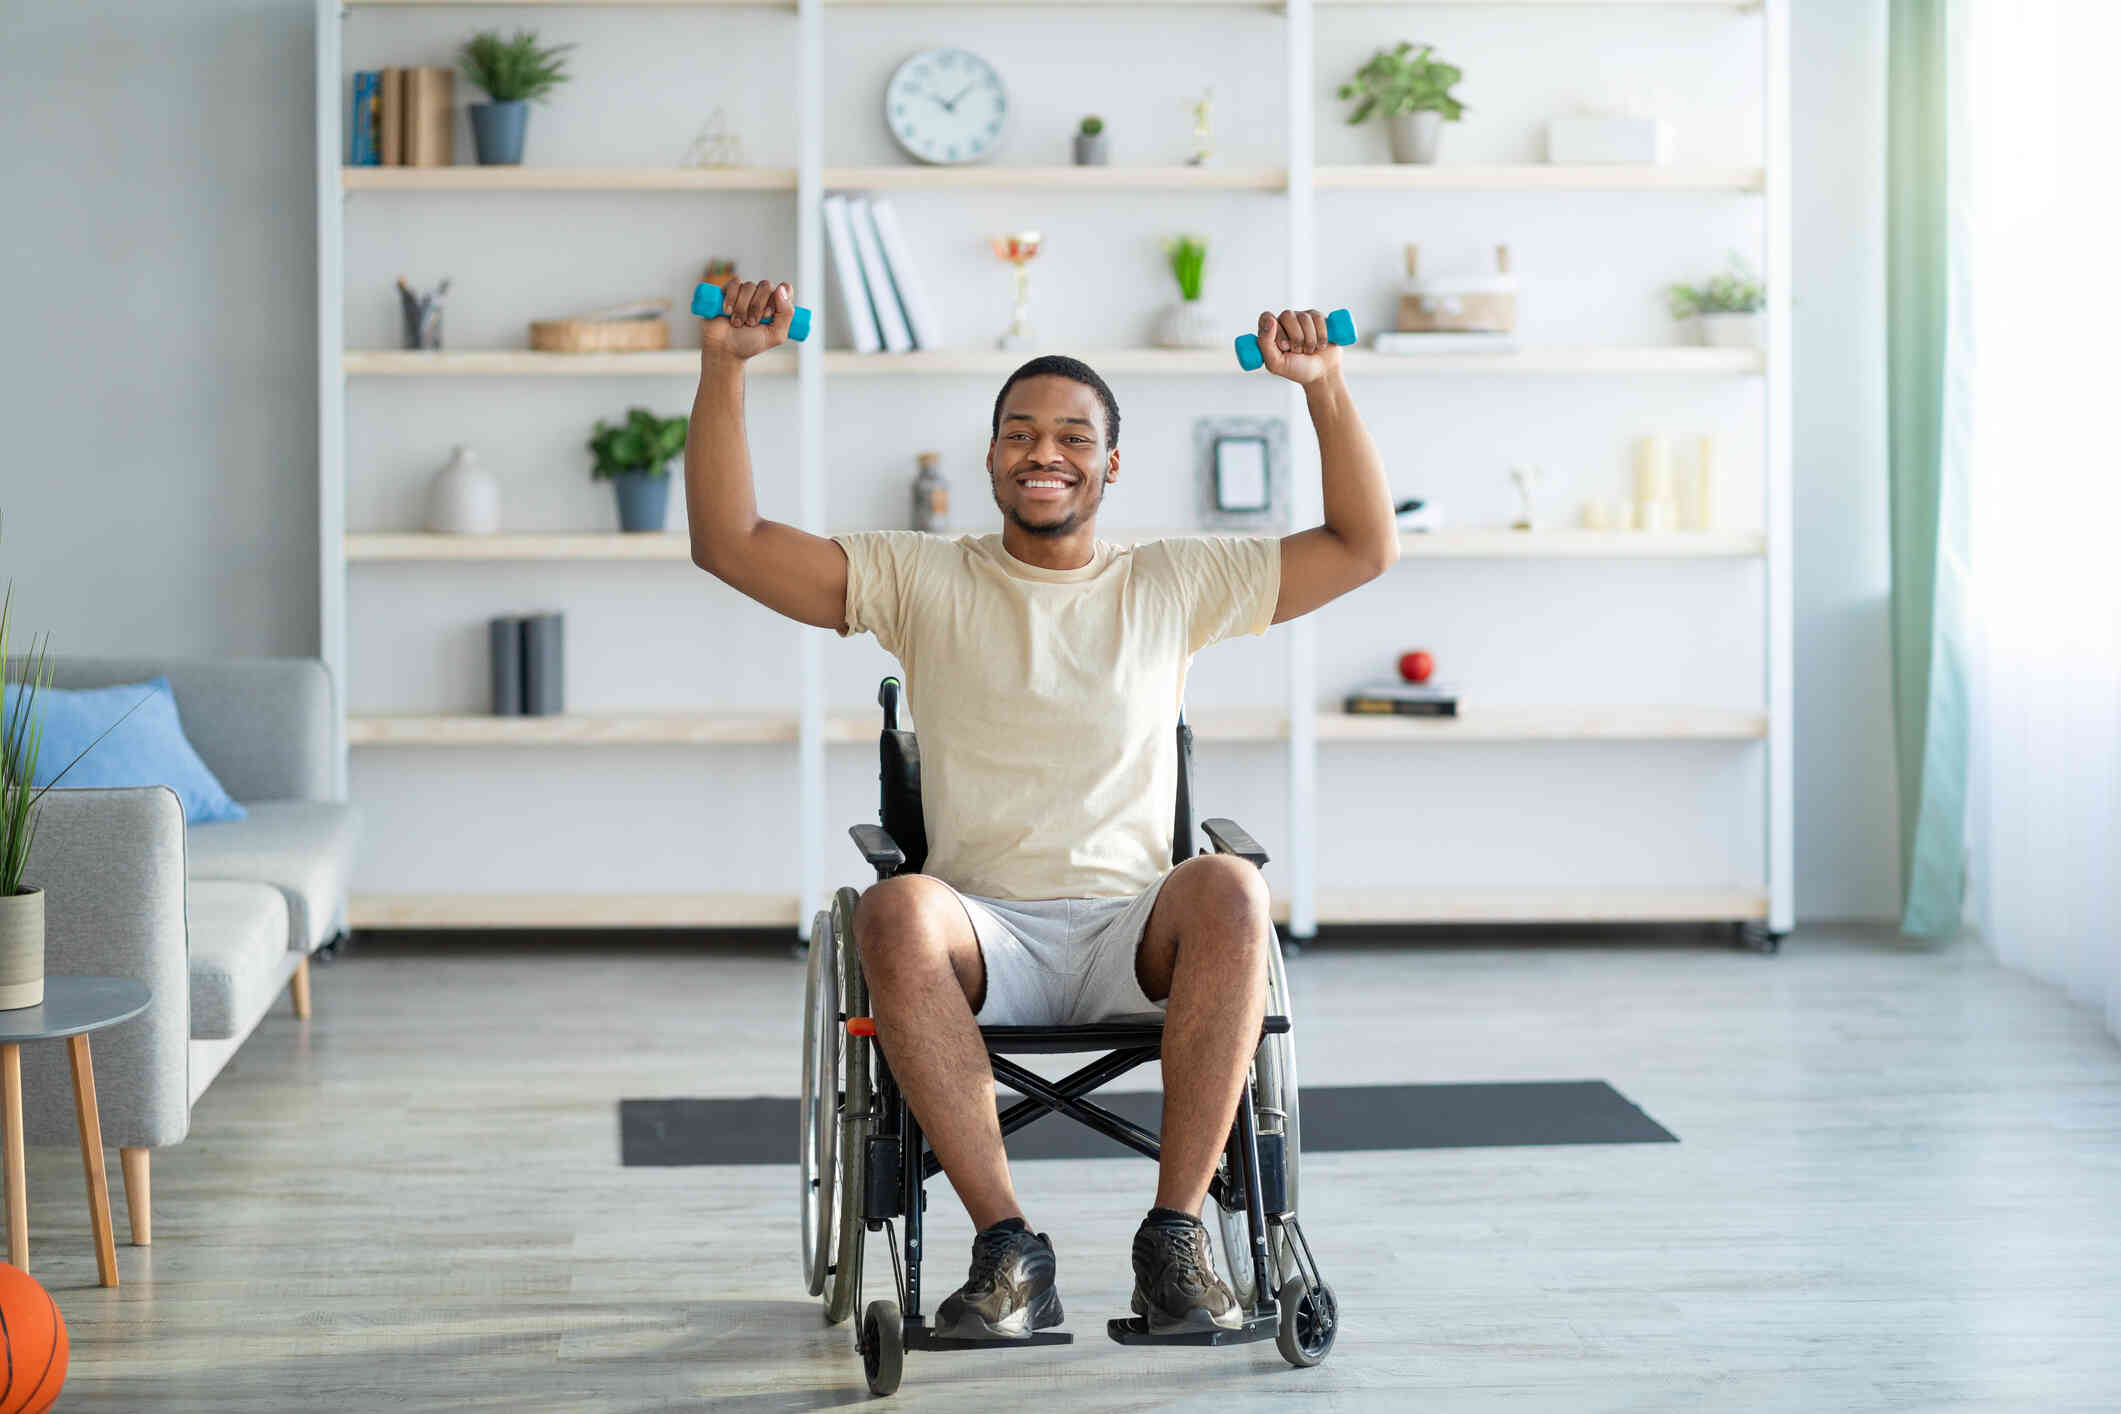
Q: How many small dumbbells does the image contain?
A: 2